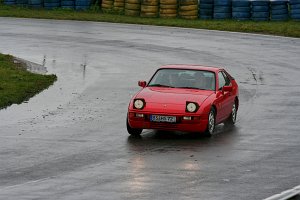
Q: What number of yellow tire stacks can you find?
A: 6